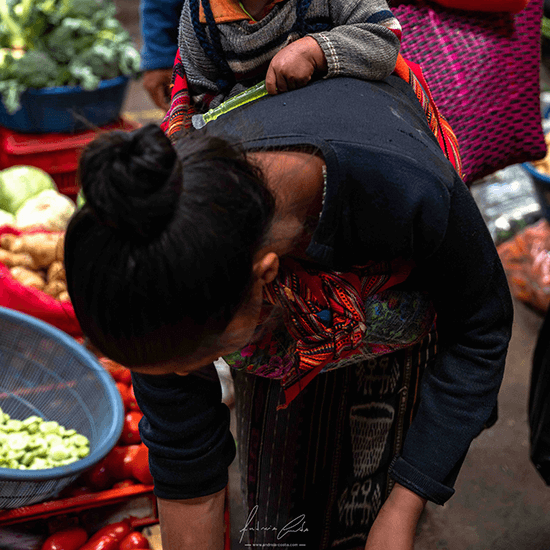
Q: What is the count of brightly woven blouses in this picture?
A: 1